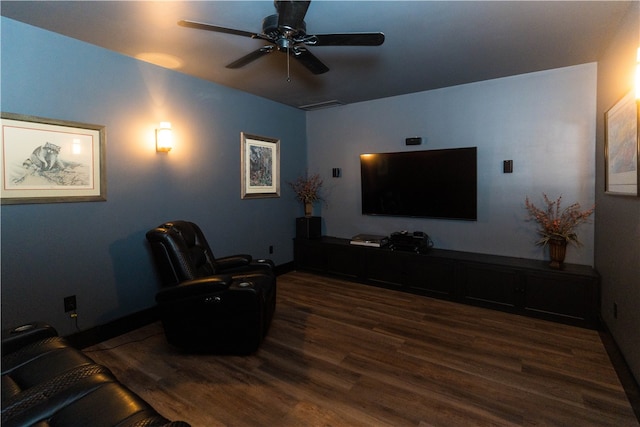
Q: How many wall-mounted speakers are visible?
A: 3